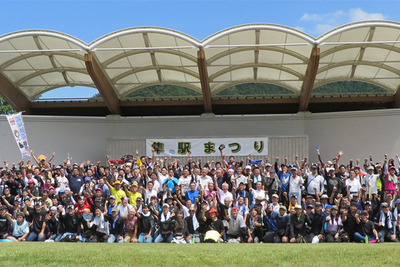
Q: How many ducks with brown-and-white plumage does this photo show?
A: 0